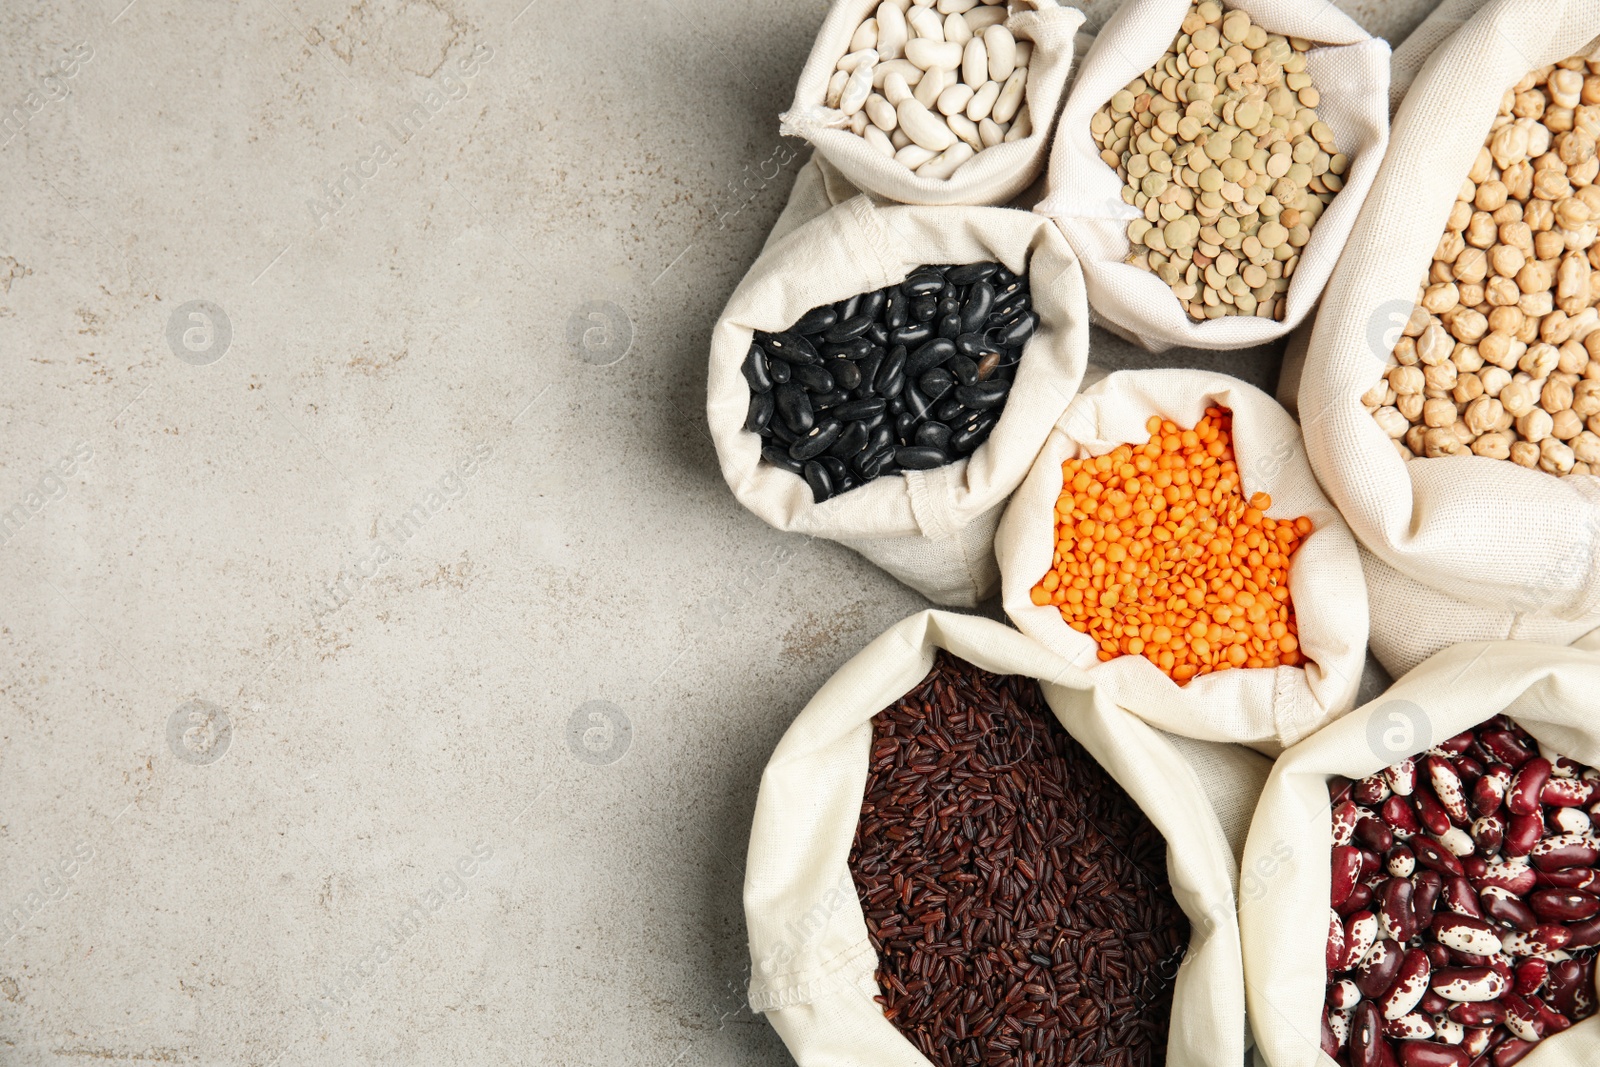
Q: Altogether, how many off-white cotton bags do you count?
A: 7